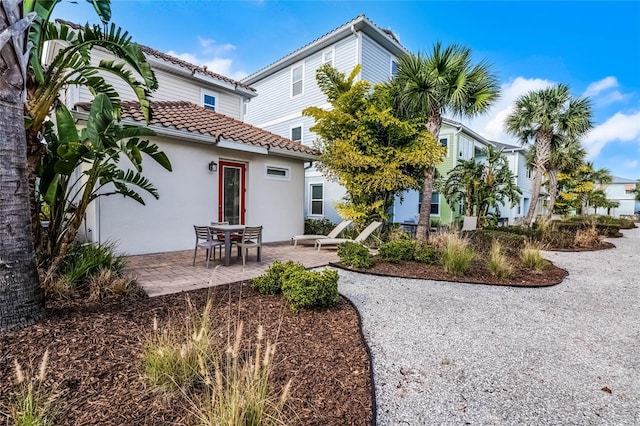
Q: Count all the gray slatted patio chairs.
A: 3